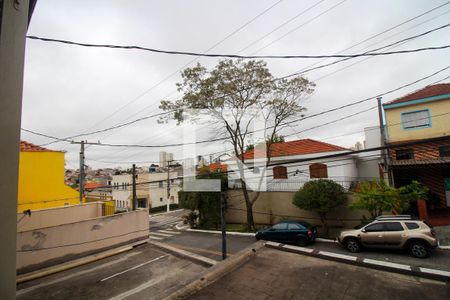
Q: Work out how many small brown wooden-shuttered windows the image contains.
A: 2